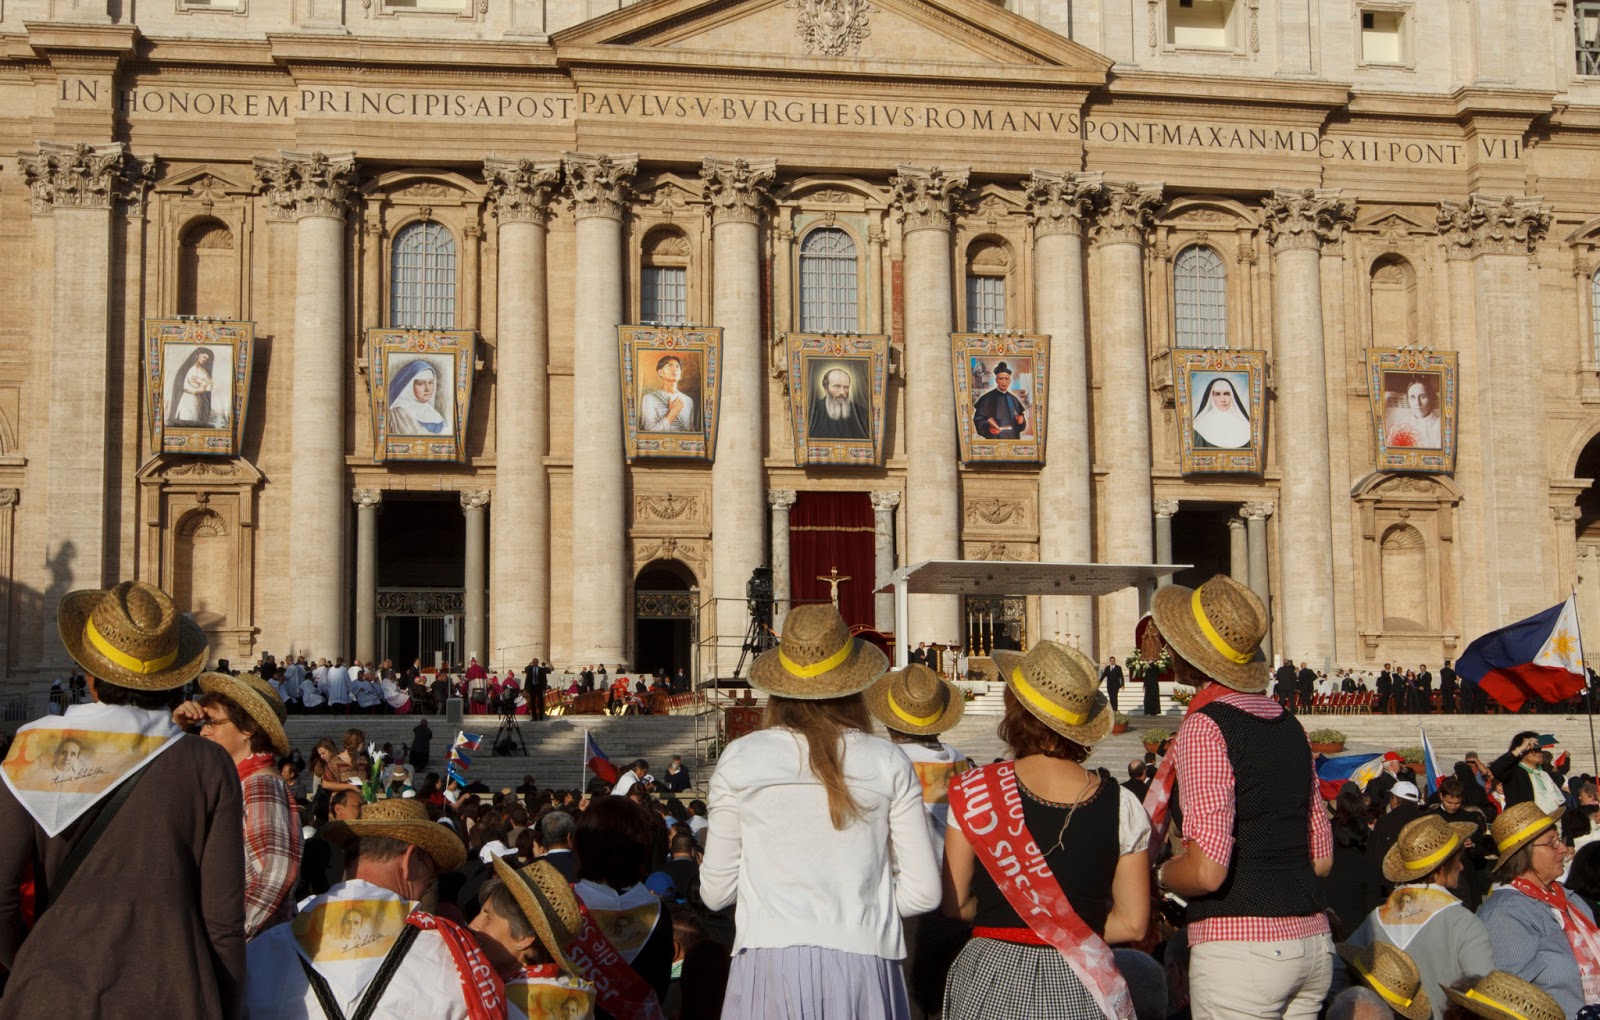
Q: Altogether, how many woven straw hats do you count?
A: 12